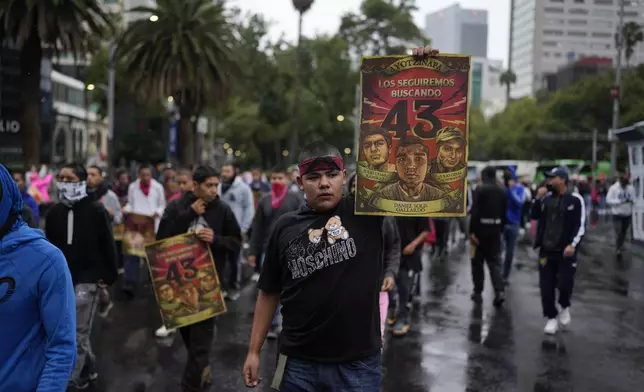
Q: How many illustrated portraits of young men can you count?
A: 6